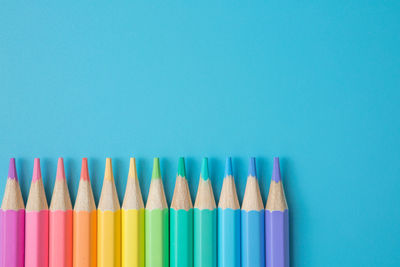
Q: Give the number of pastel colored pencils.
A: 12